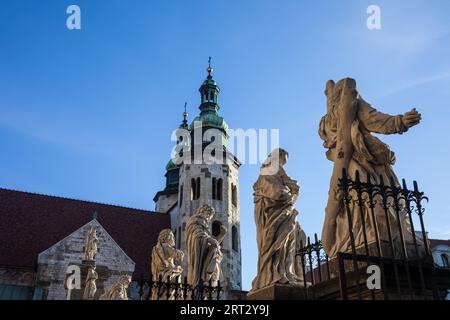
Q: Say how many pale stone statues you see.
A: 7